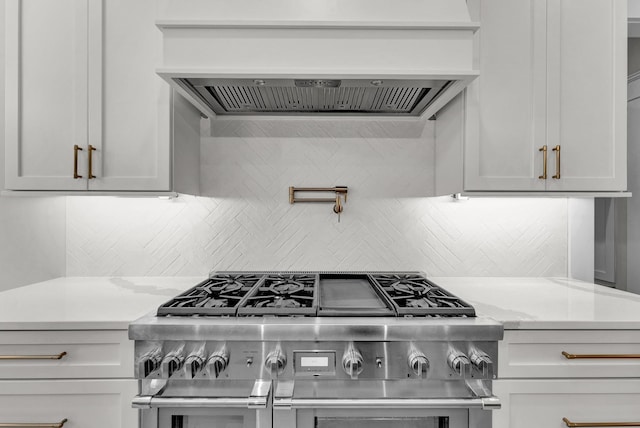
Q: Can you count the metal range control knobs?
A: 9